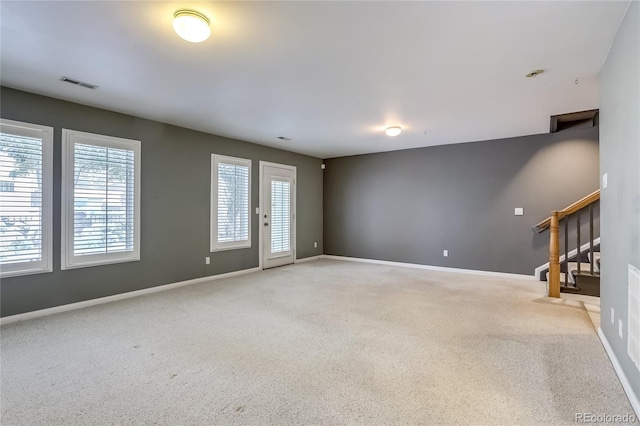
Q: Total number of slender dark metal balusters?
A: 3